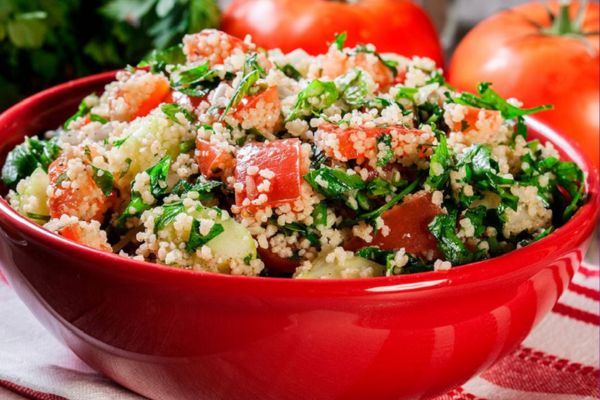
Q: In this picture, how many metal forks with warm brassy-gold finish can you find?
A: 0